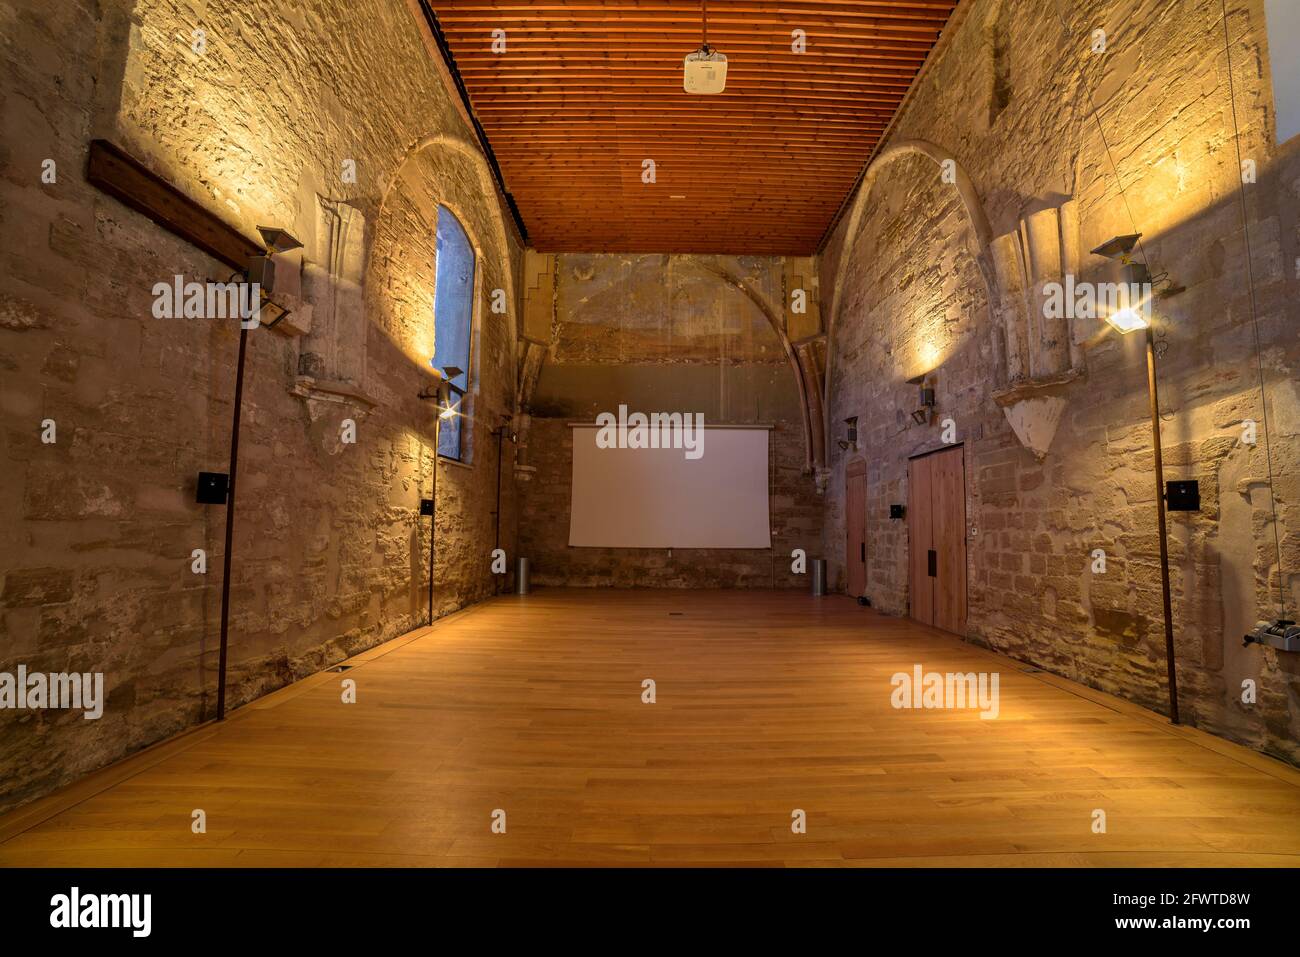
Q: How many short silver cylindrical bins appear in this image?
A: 2